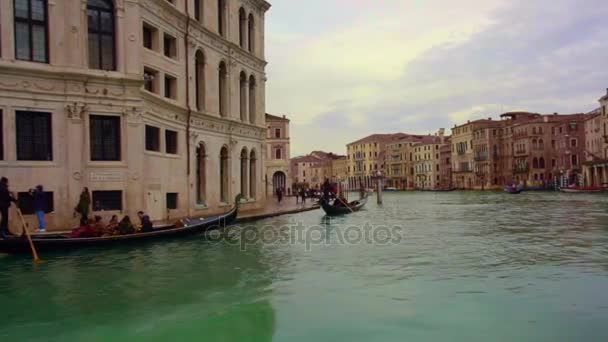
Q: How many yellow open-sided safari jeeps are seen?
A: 0